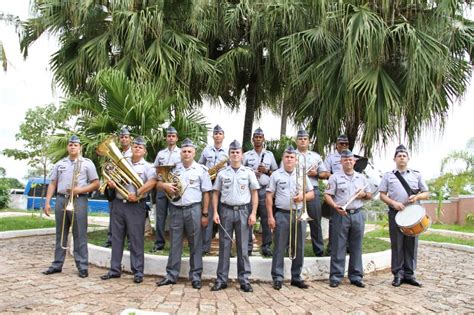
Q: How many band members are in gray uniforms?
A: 13